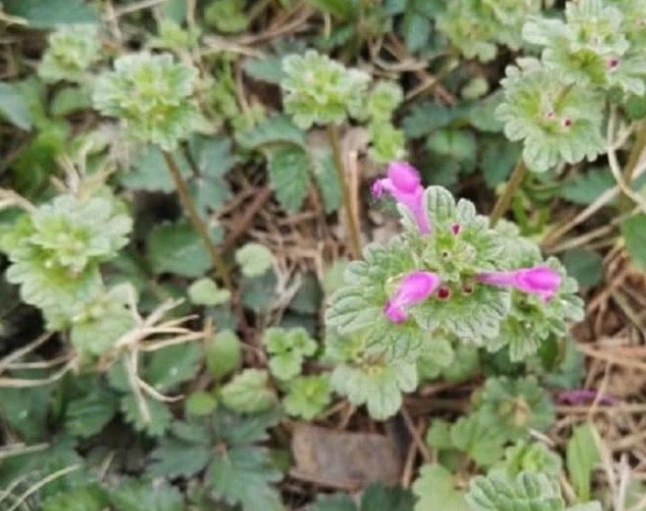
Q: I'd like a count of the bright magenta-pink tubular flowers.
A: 3